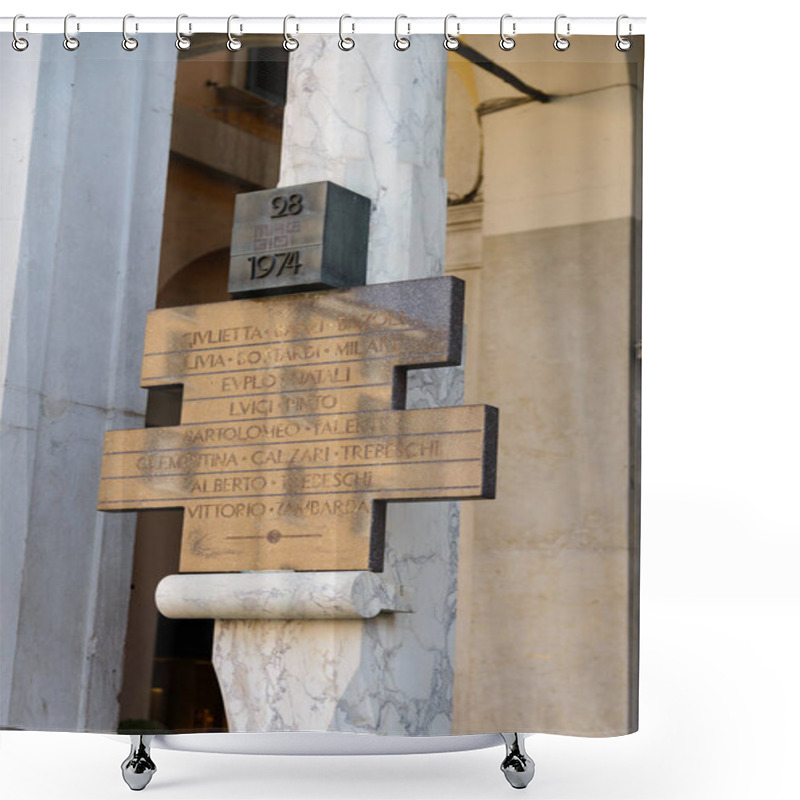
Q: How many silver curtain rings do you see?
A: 12